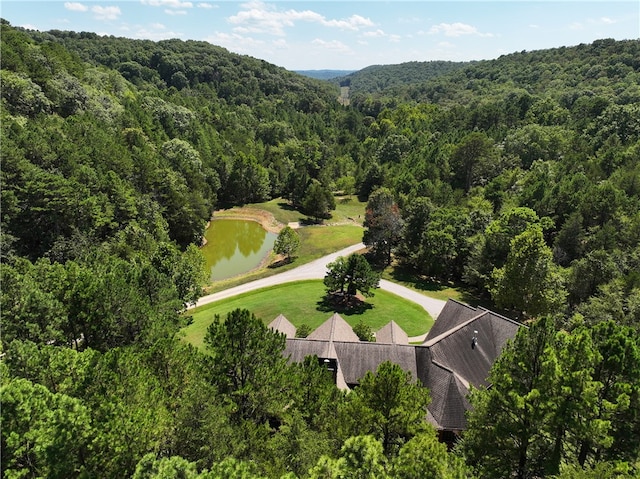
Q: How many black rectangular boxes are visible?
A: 0